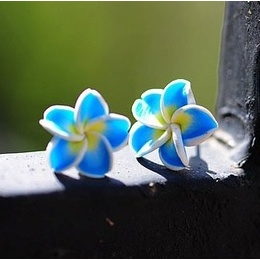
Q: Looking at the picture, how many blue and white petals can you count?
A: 10